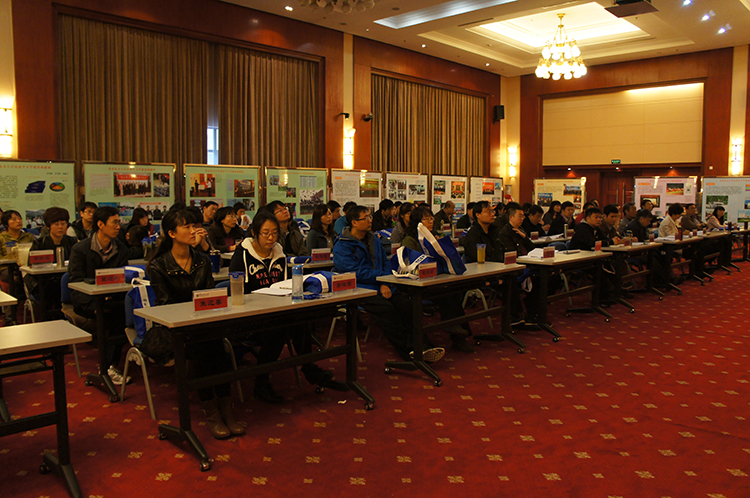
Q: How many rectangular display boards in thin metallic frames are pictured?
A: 11